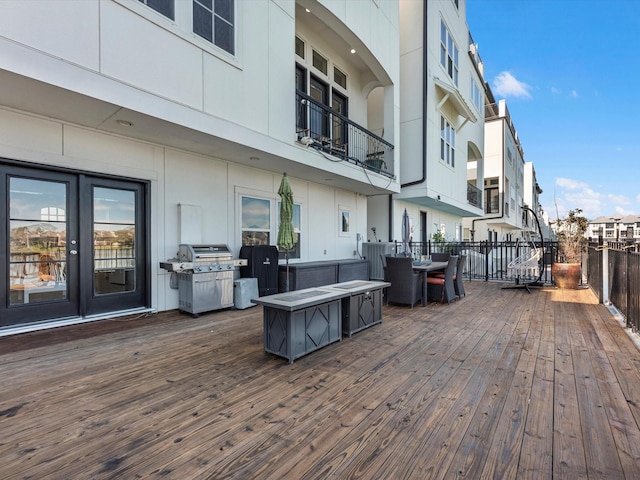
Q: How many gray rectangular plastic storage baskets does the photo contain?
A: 2